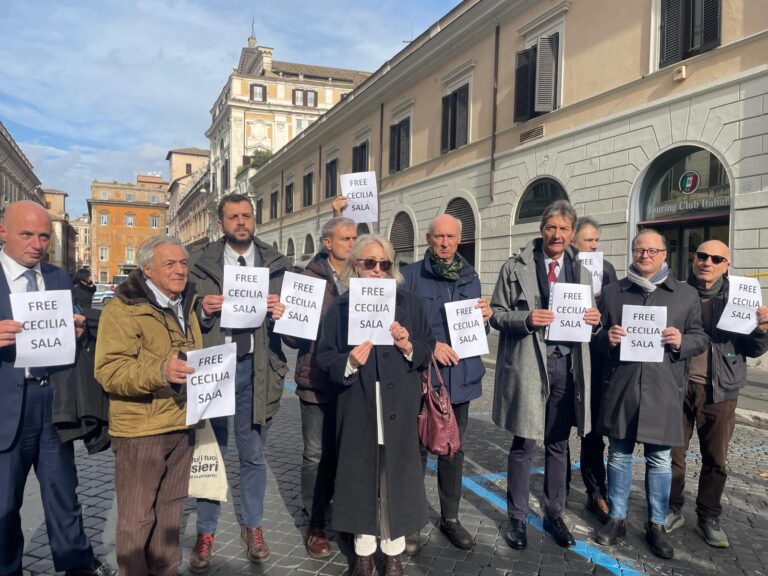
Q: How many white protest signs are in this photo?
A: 11